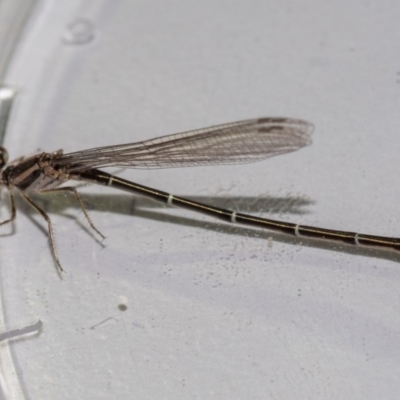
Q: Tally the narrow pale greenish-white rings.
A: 5